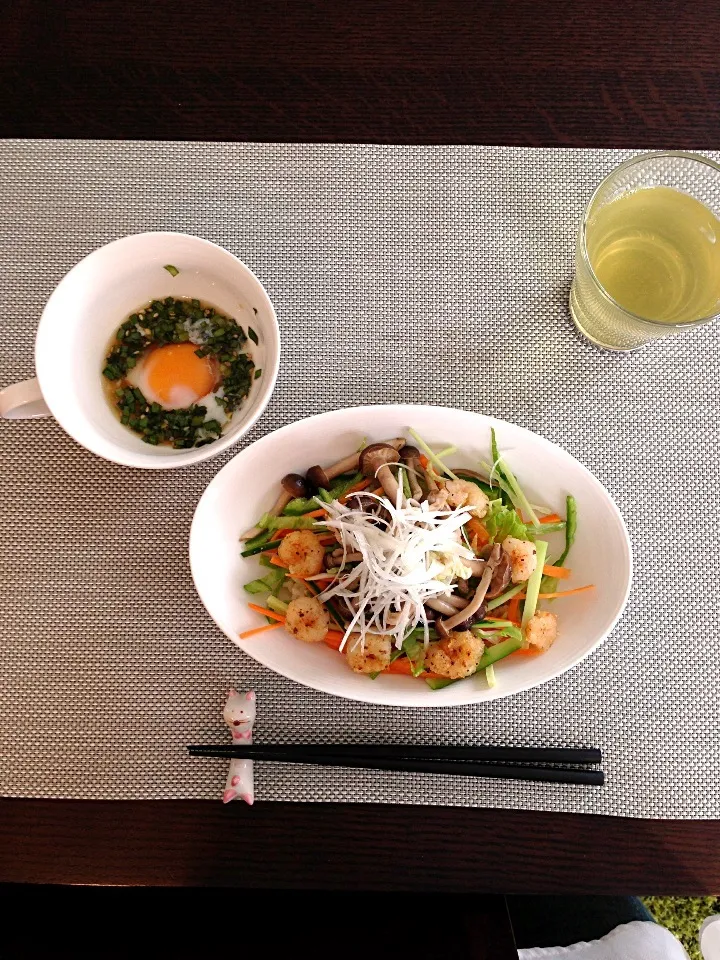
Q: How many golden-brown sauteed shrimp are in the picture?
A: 7